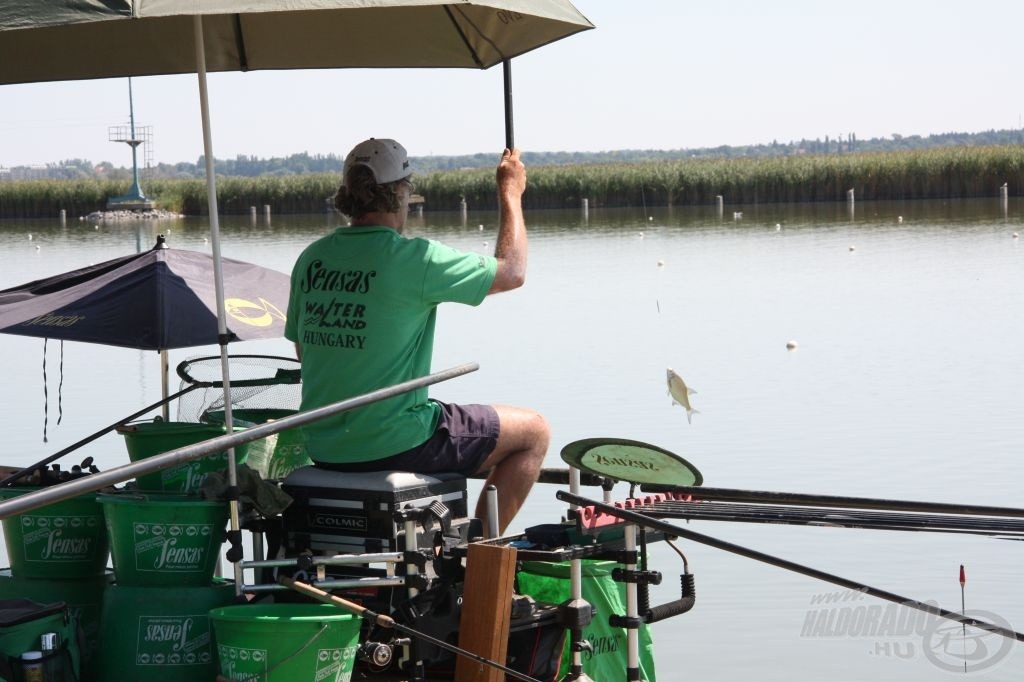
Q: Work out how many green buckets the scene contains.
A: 7